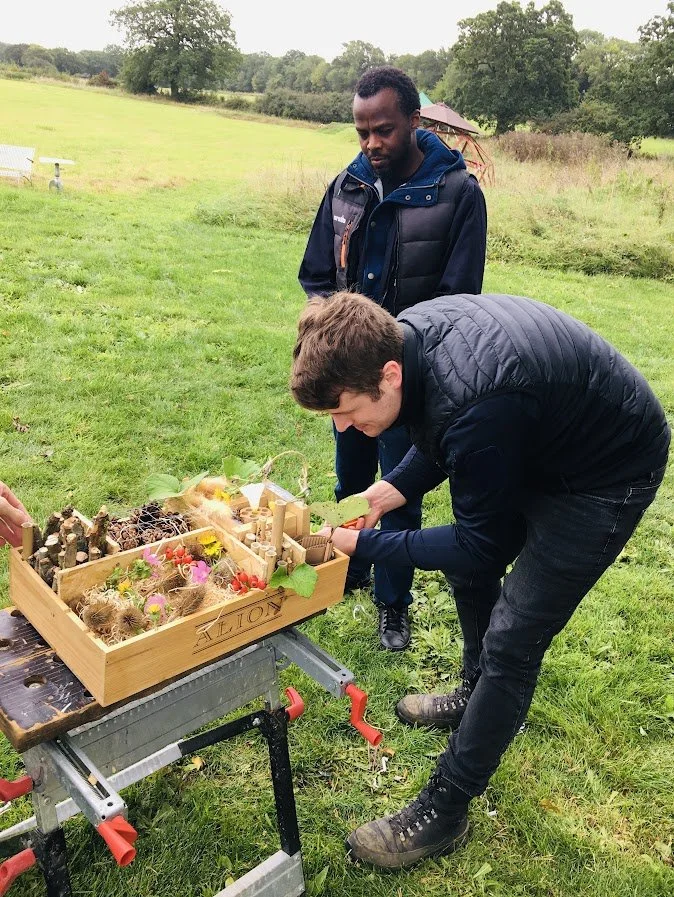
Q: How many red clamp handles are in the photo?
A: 5